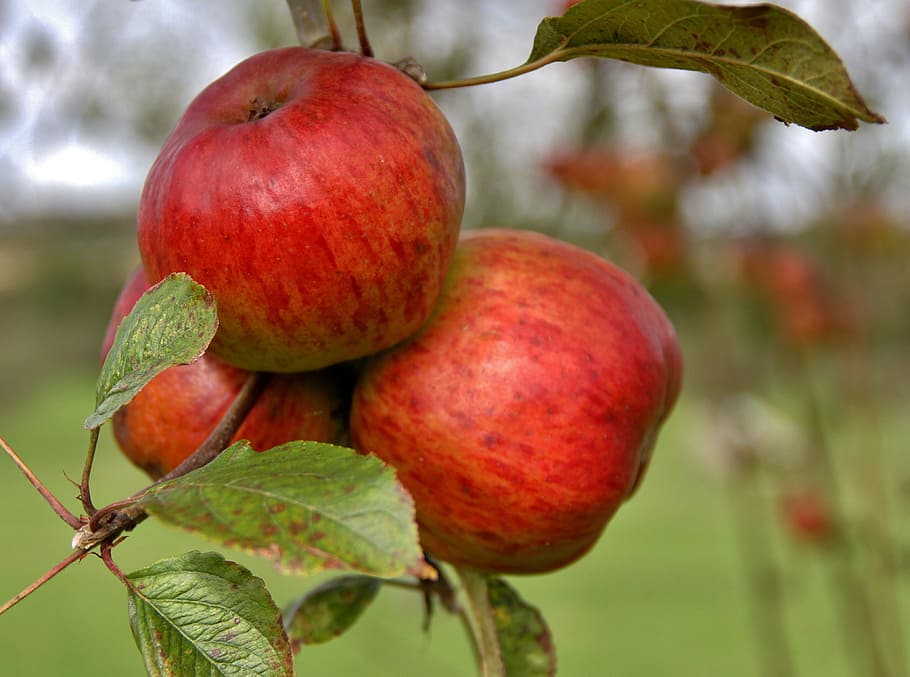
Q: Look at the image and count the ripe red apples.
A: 3